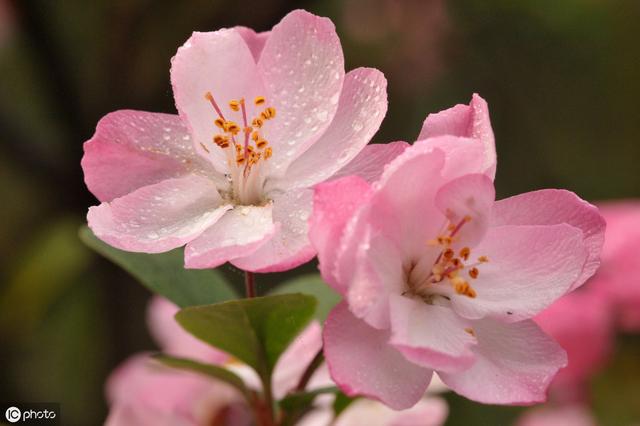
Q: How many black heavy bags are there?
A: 0